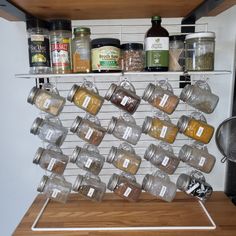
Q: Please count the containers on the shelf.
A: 8